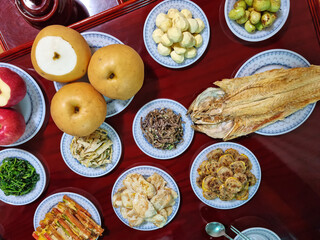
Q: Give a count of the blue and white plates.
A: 12